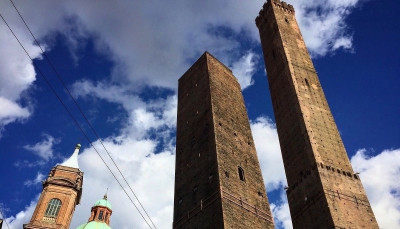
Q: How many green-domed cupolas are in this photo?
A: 1